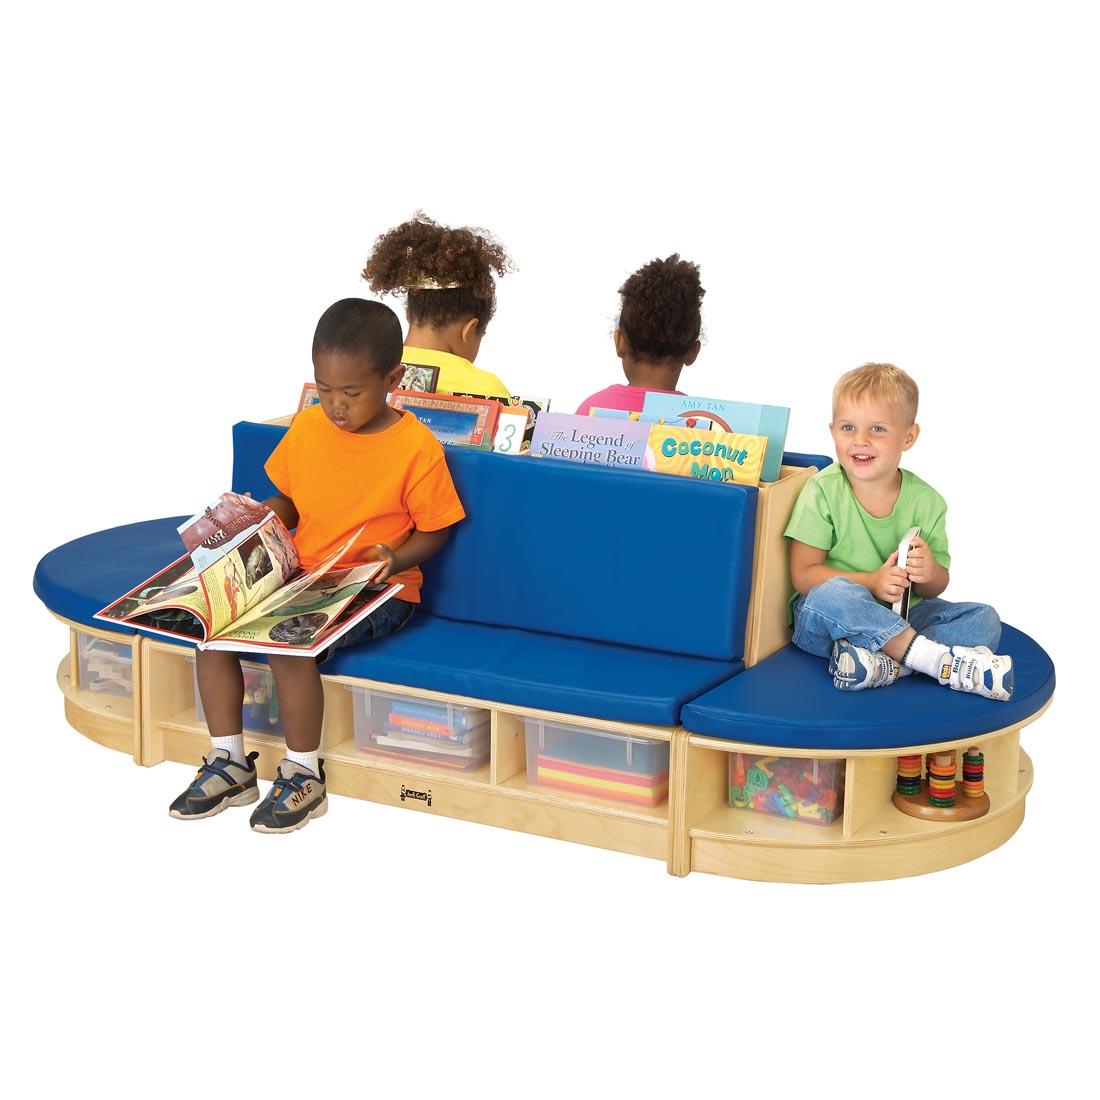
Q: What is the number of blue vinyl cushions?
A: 5